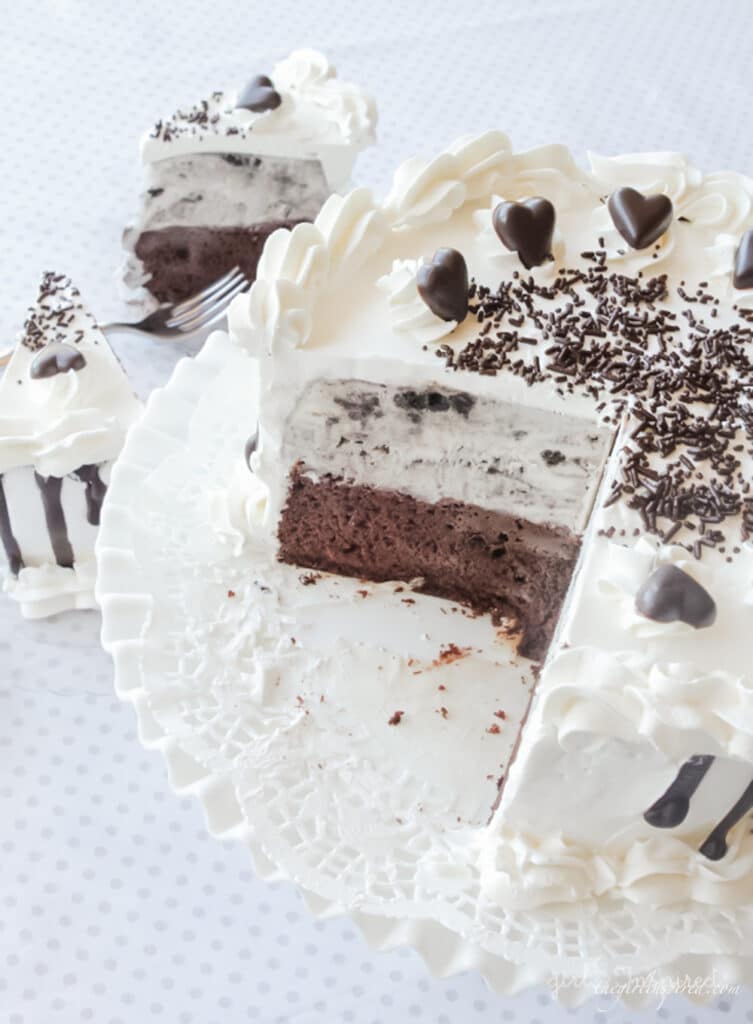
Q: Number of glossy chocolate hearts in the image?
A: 7